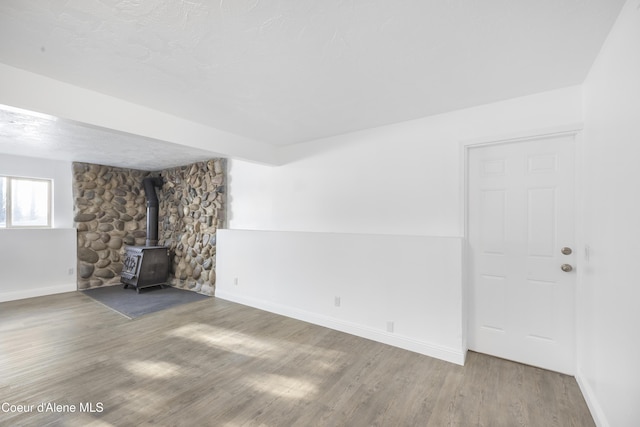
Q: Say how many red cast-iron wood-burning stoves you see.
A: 0